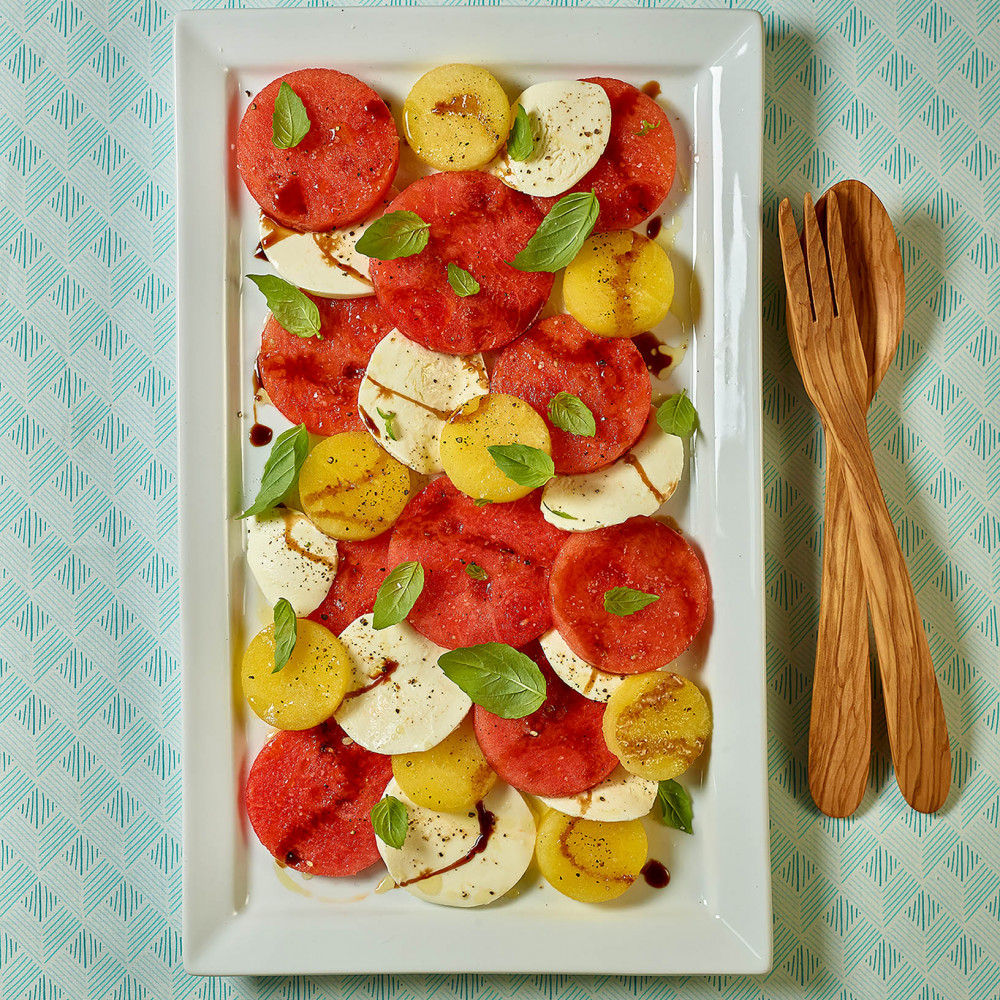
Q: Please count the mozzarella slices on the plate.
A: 9